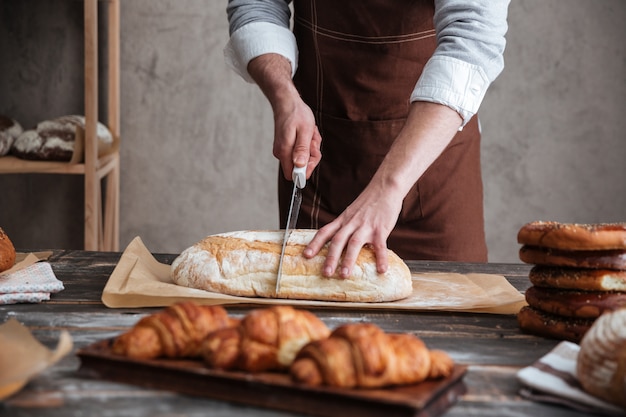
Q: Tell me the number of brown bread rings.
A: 5